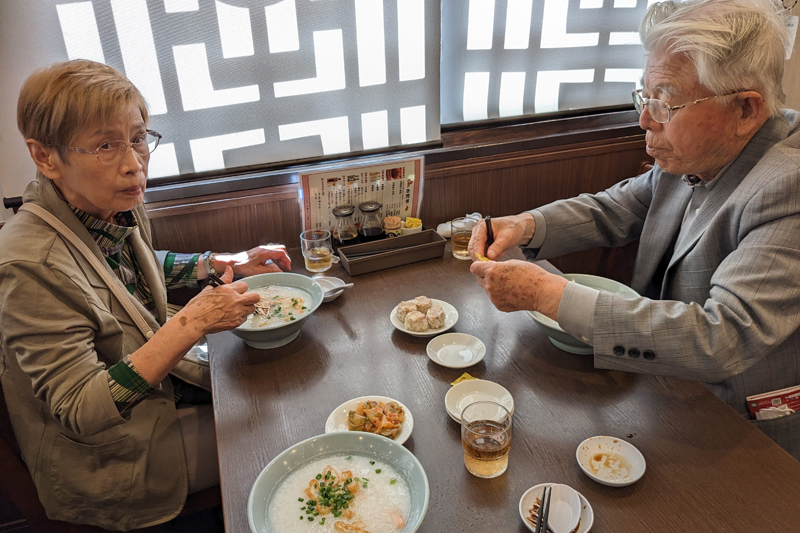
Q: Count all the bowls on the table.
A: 3